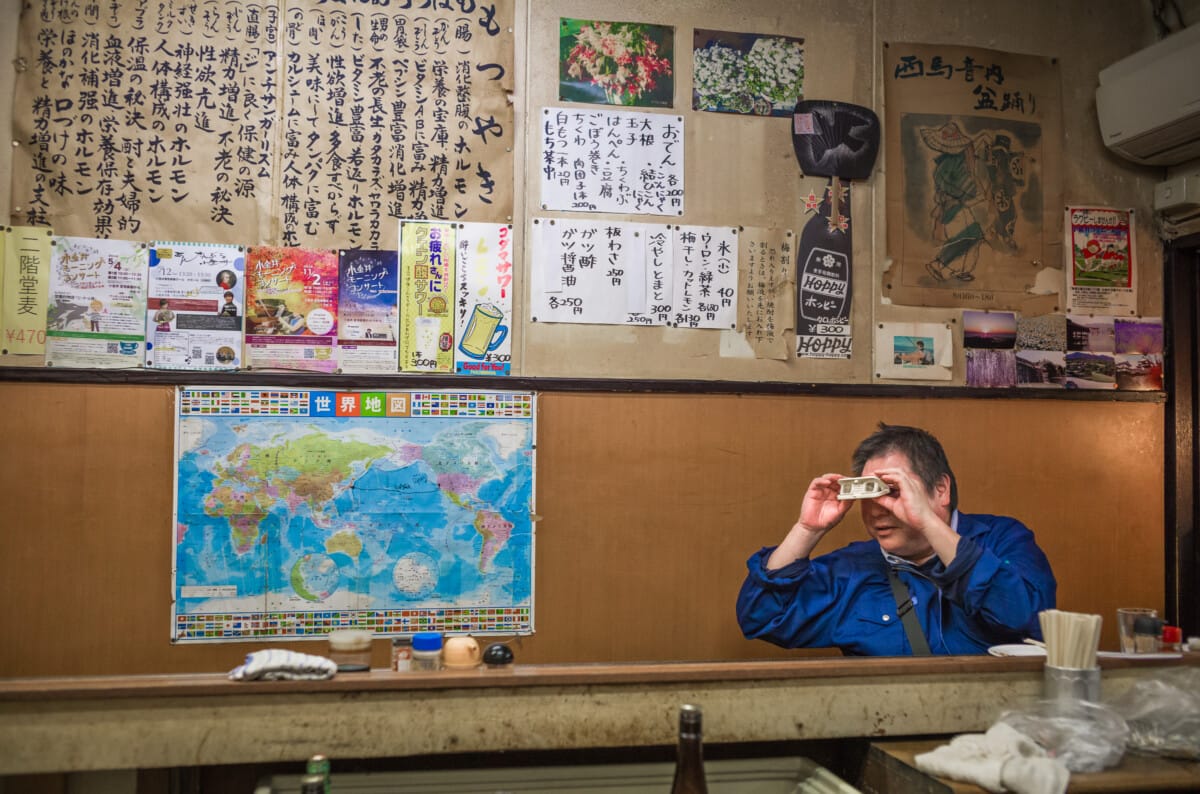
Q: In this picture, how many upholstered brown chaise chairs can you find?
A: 0